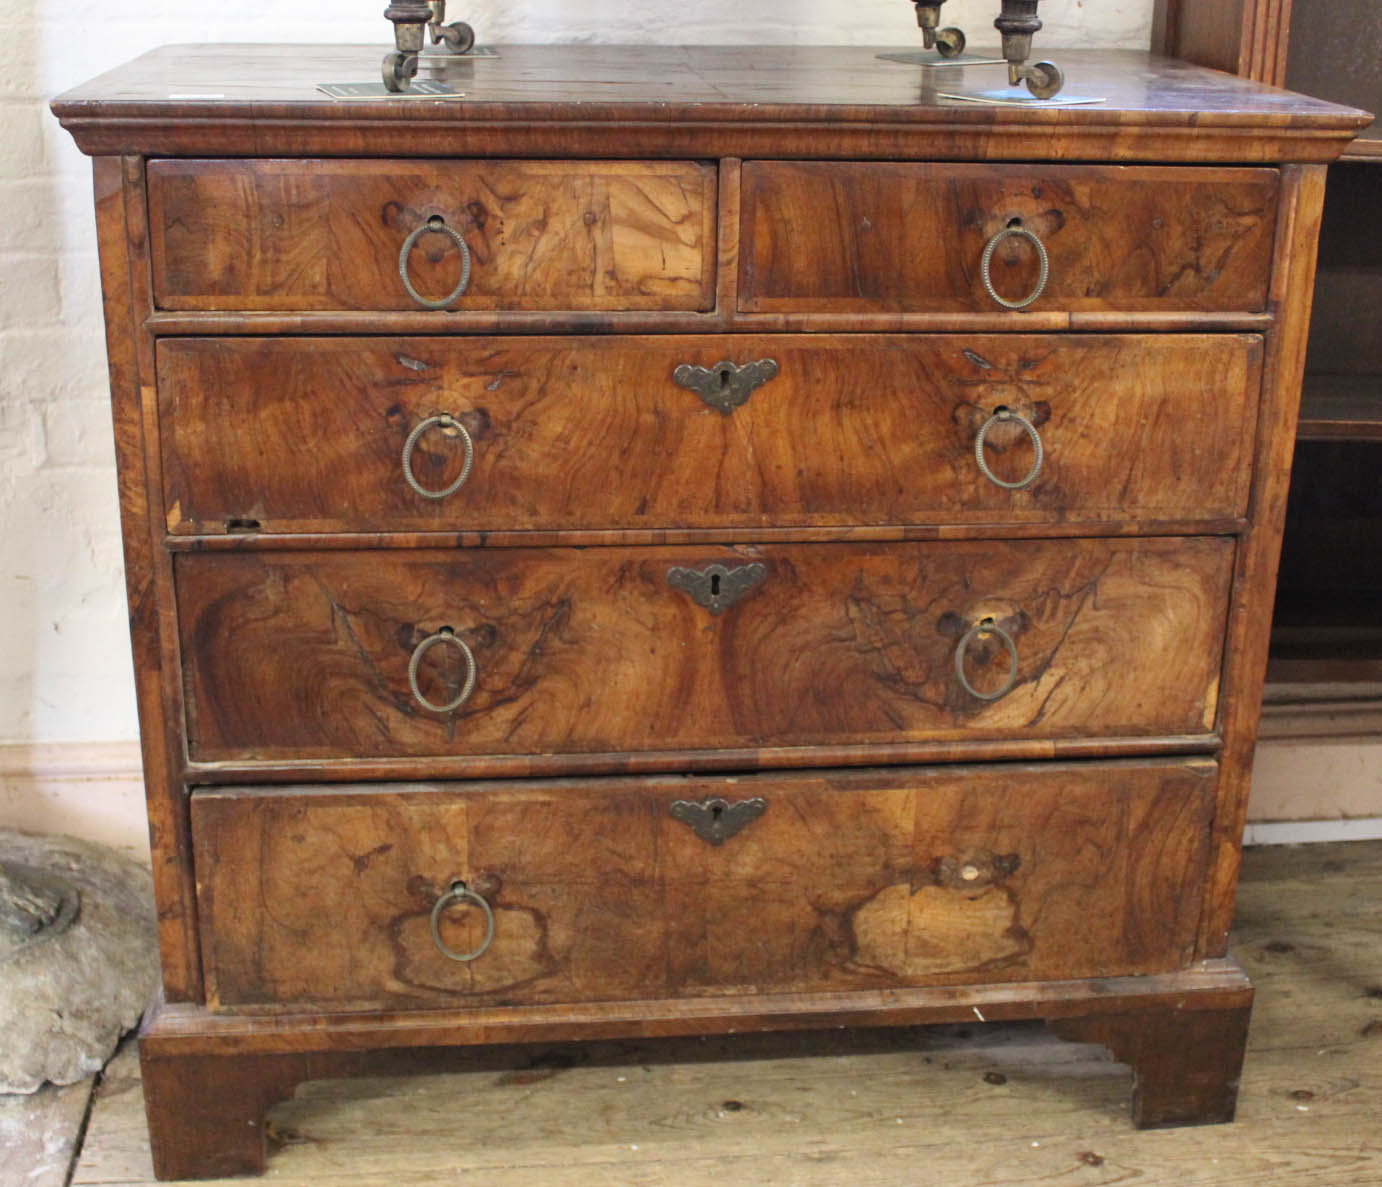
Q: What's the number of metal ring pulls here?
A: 7